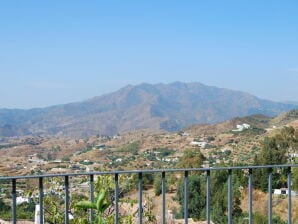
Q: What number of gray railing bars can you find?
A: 13